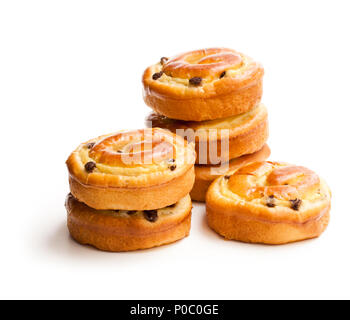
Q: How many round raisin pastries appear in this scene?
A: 6